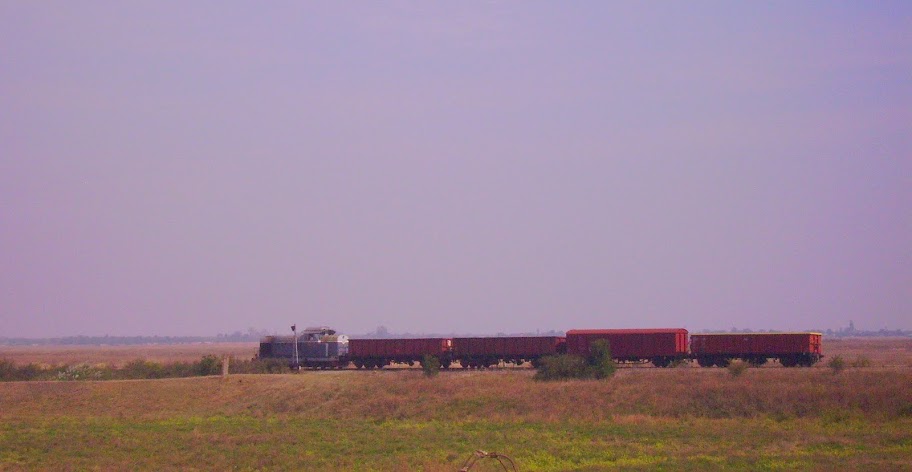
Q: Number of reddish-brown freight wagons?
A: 4